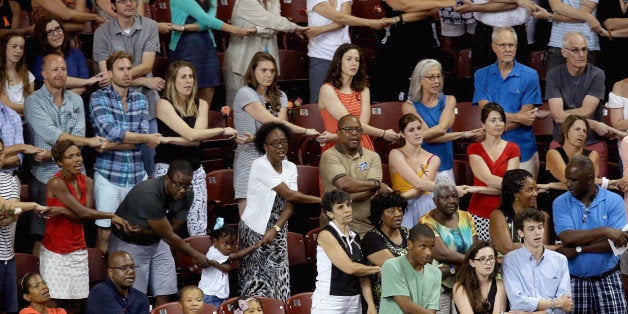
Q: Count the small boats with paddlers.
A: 0